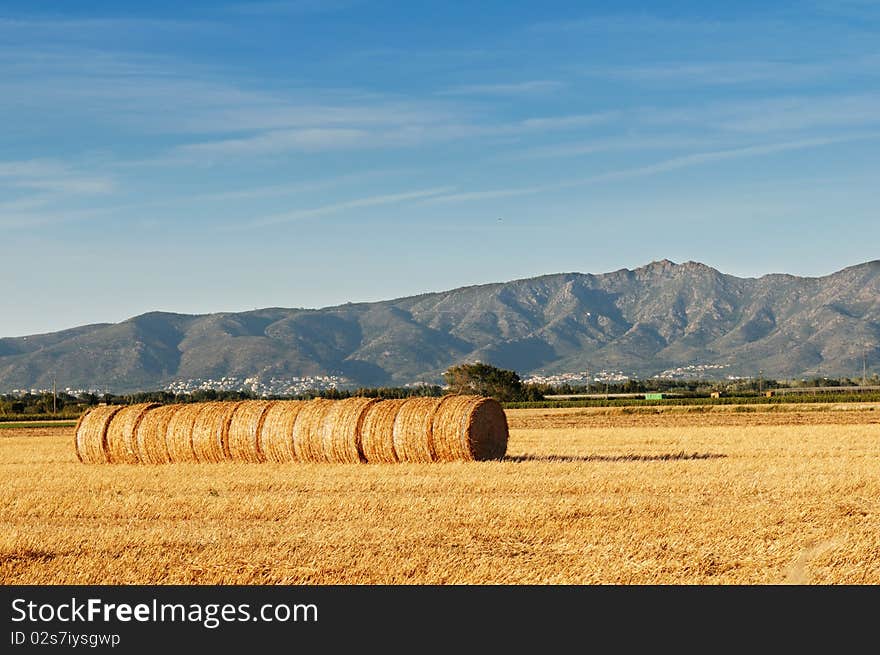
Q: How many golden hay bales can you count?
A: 12